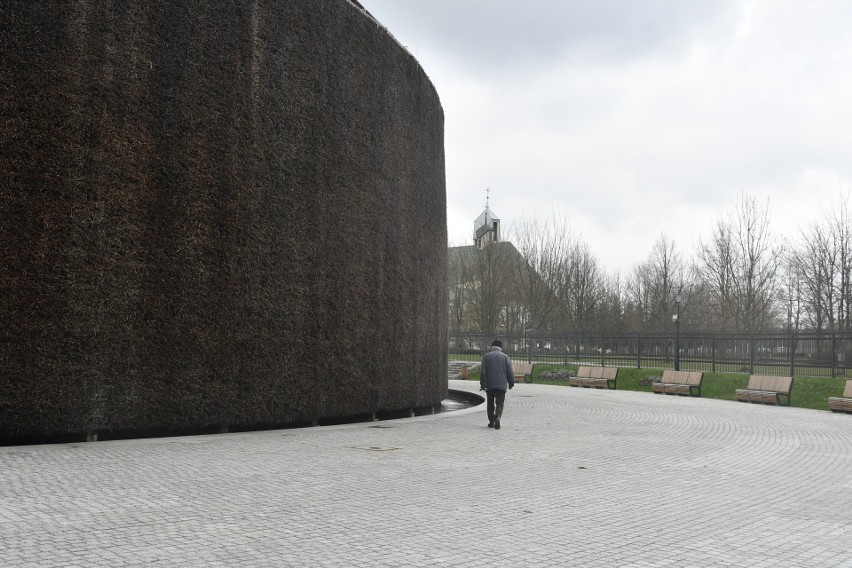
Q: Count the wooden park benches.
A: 5